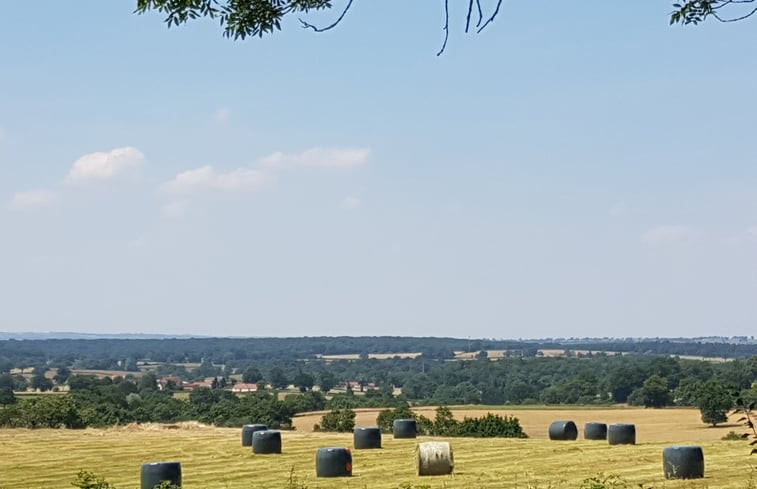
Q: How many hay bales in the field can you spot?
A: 11